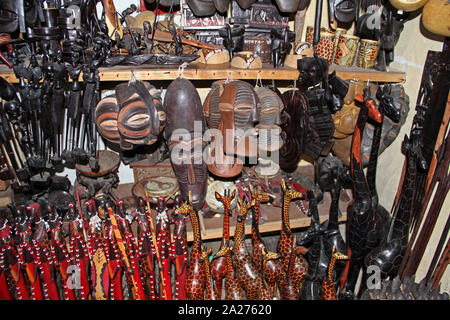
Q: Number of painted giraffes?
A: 9